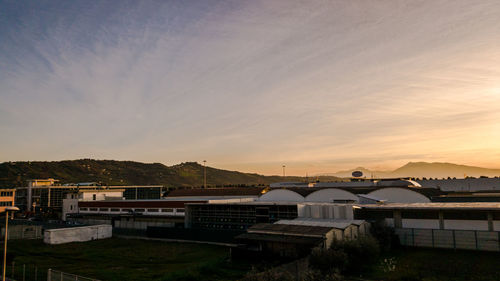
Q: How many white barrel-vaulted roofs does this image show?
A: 3